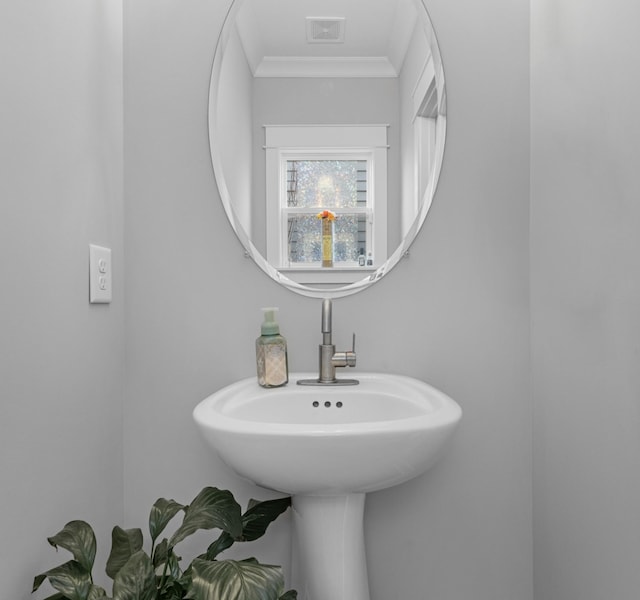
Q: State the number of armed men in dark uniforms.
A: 0